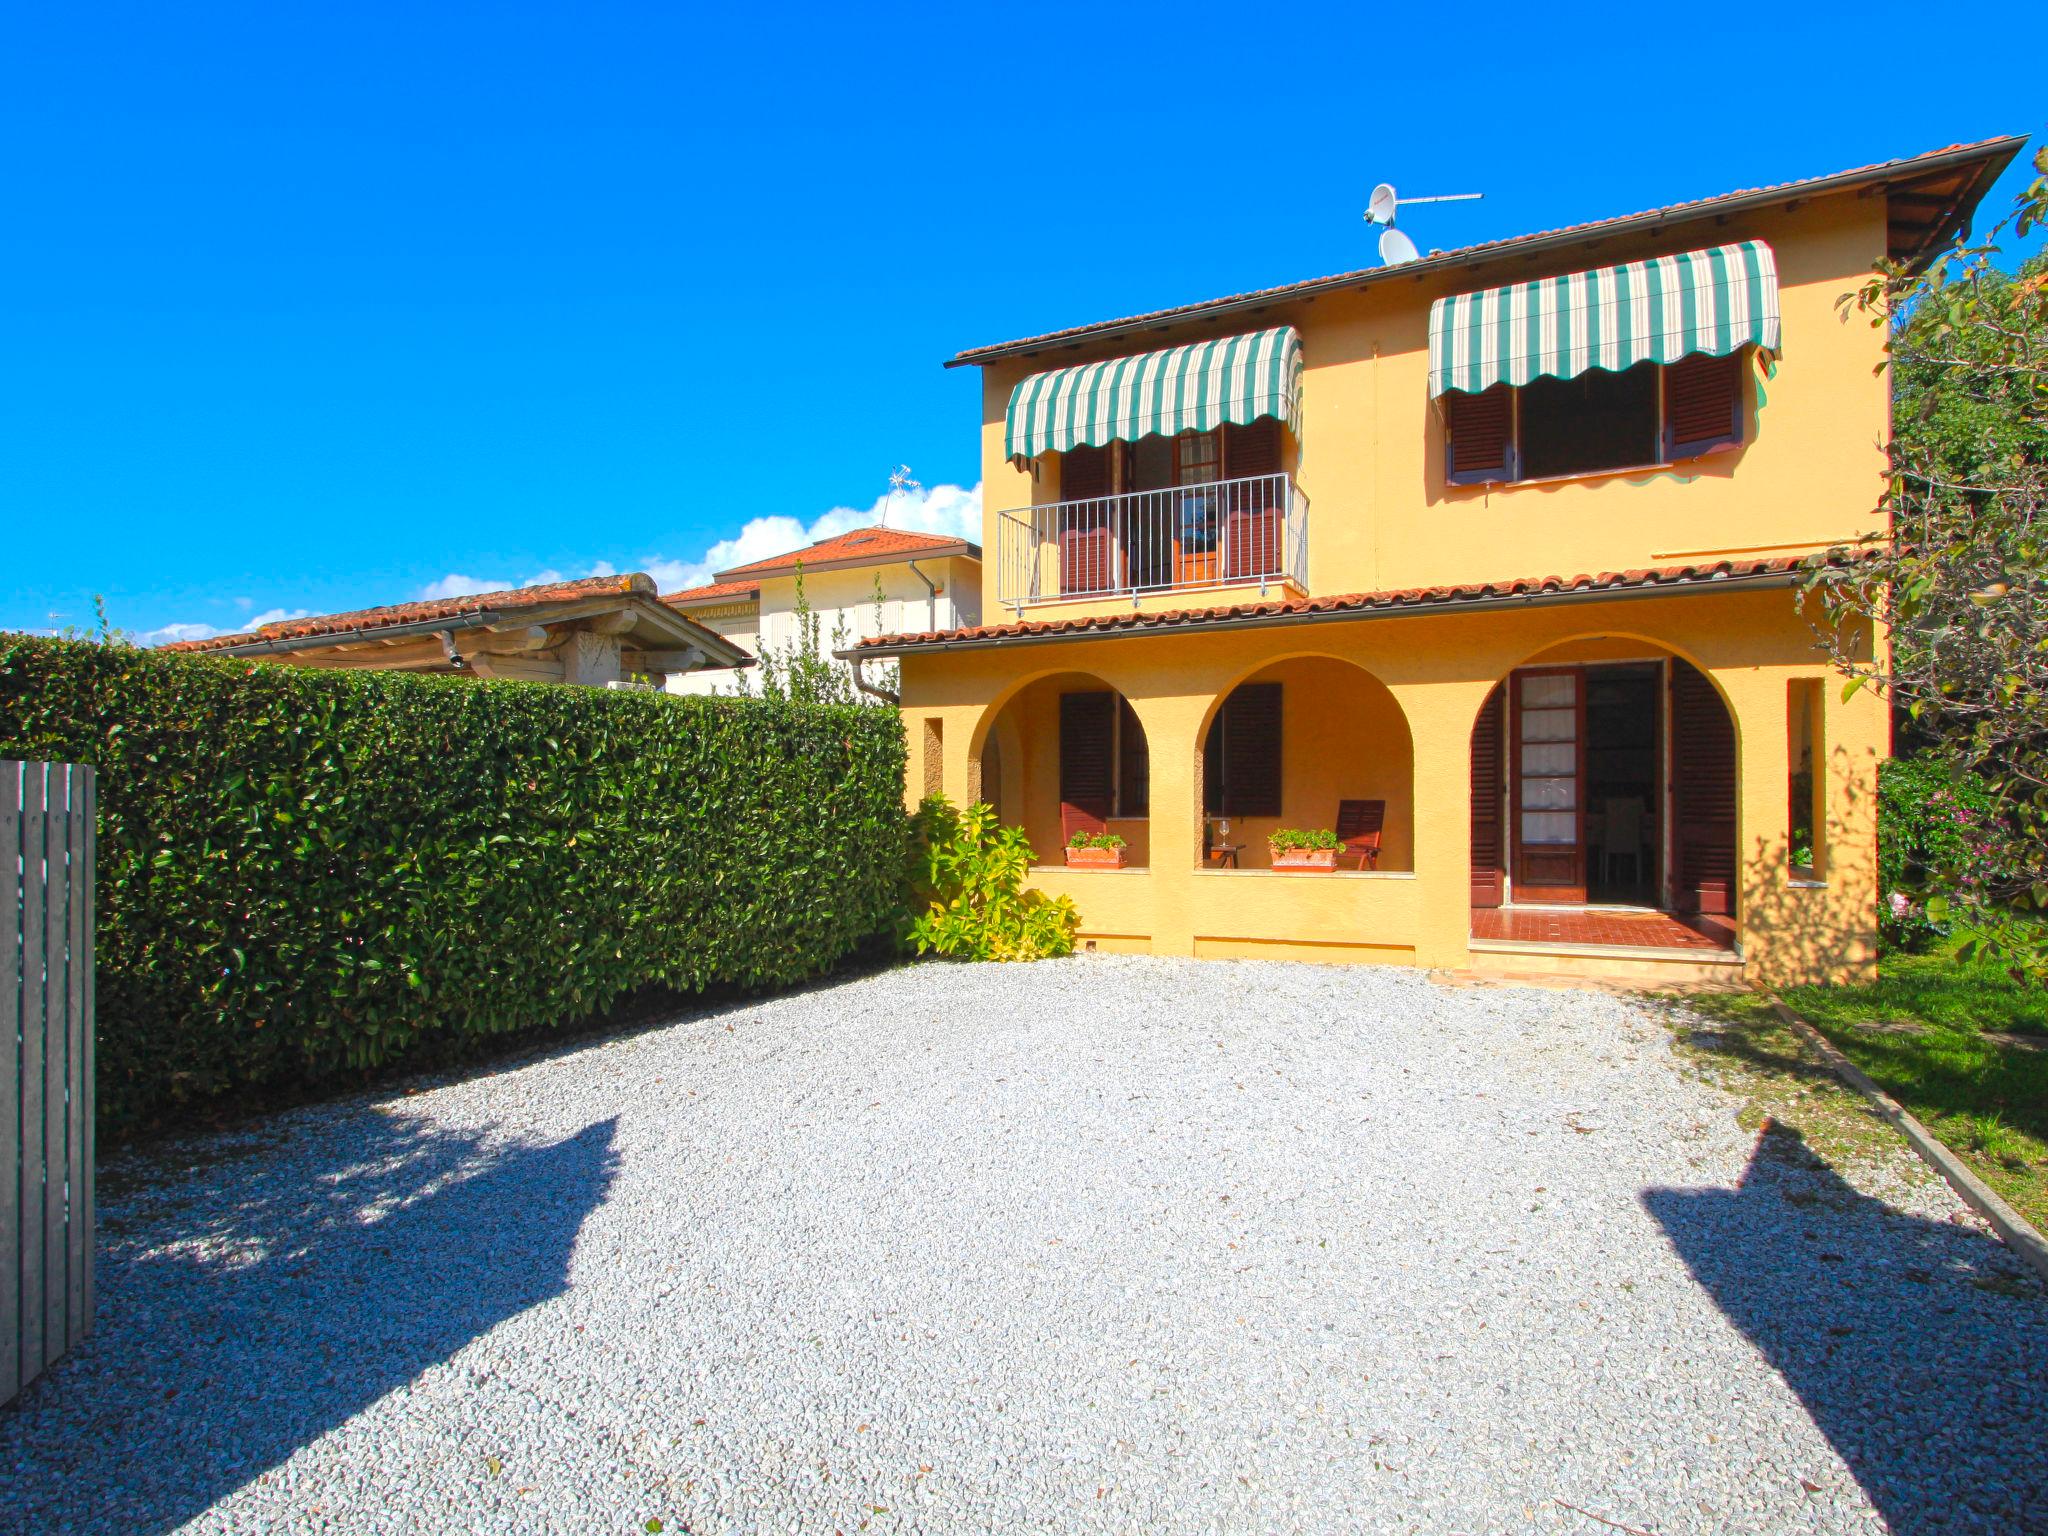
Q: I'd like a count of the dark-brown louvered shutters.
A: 8